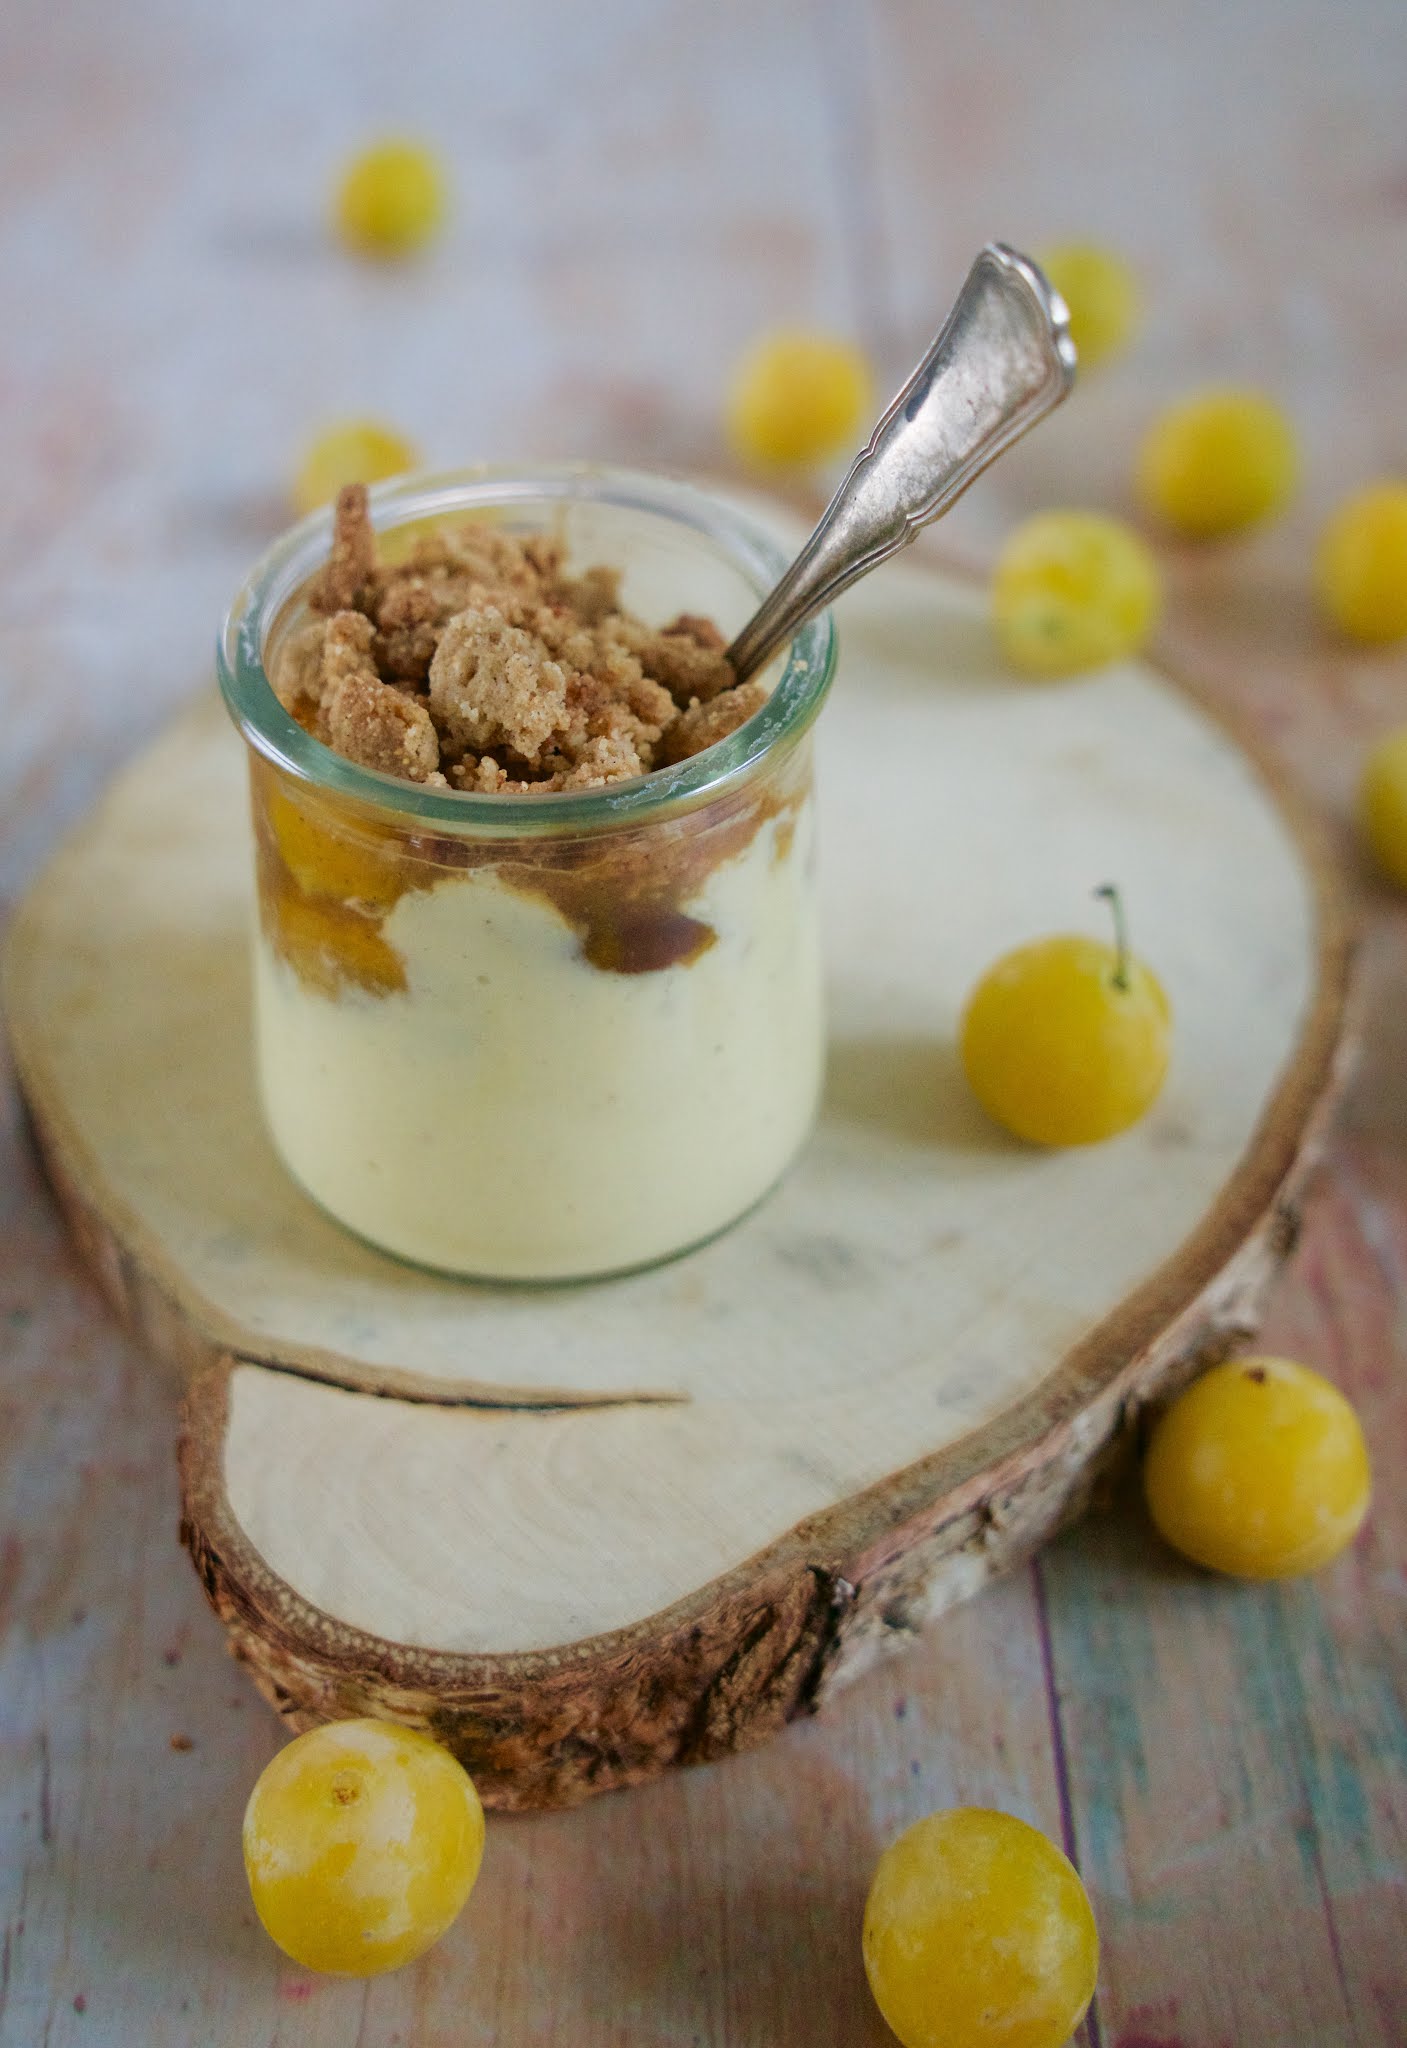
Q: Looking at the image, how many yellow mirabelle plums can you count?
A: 12